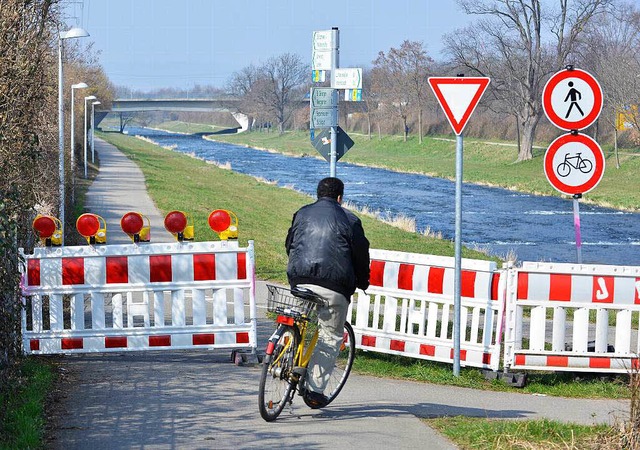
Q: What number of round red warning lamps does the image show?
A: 5